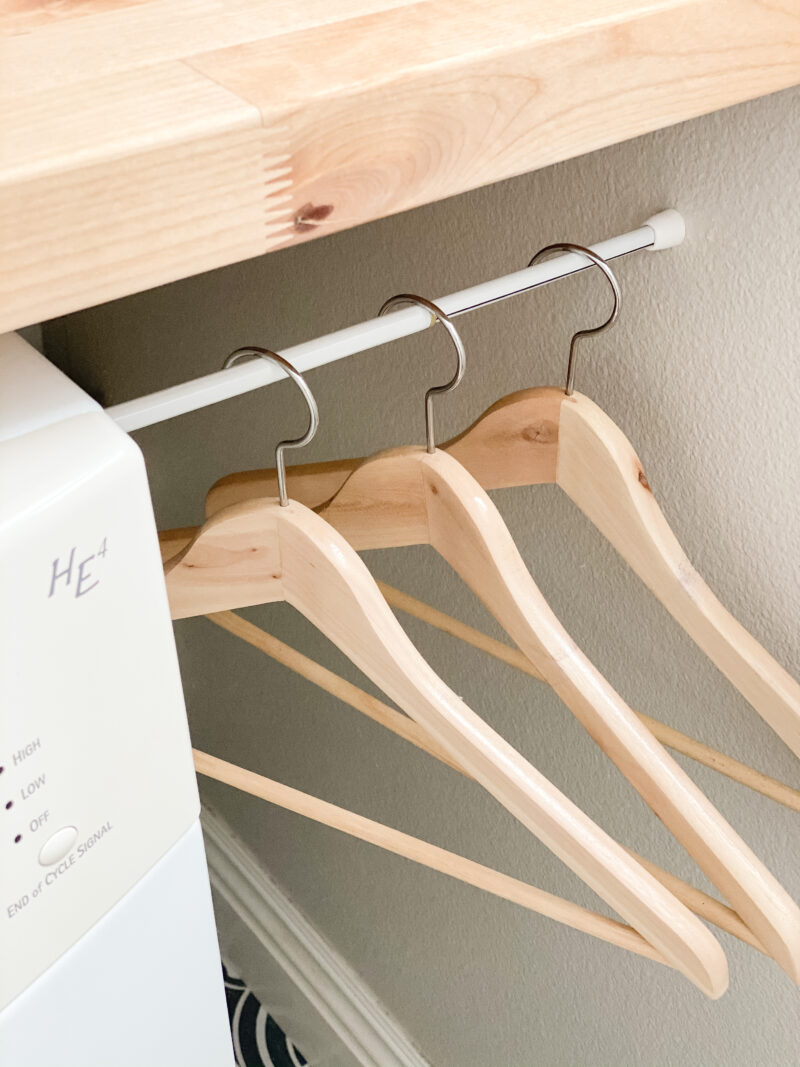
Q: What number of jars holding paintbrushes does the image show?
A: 0